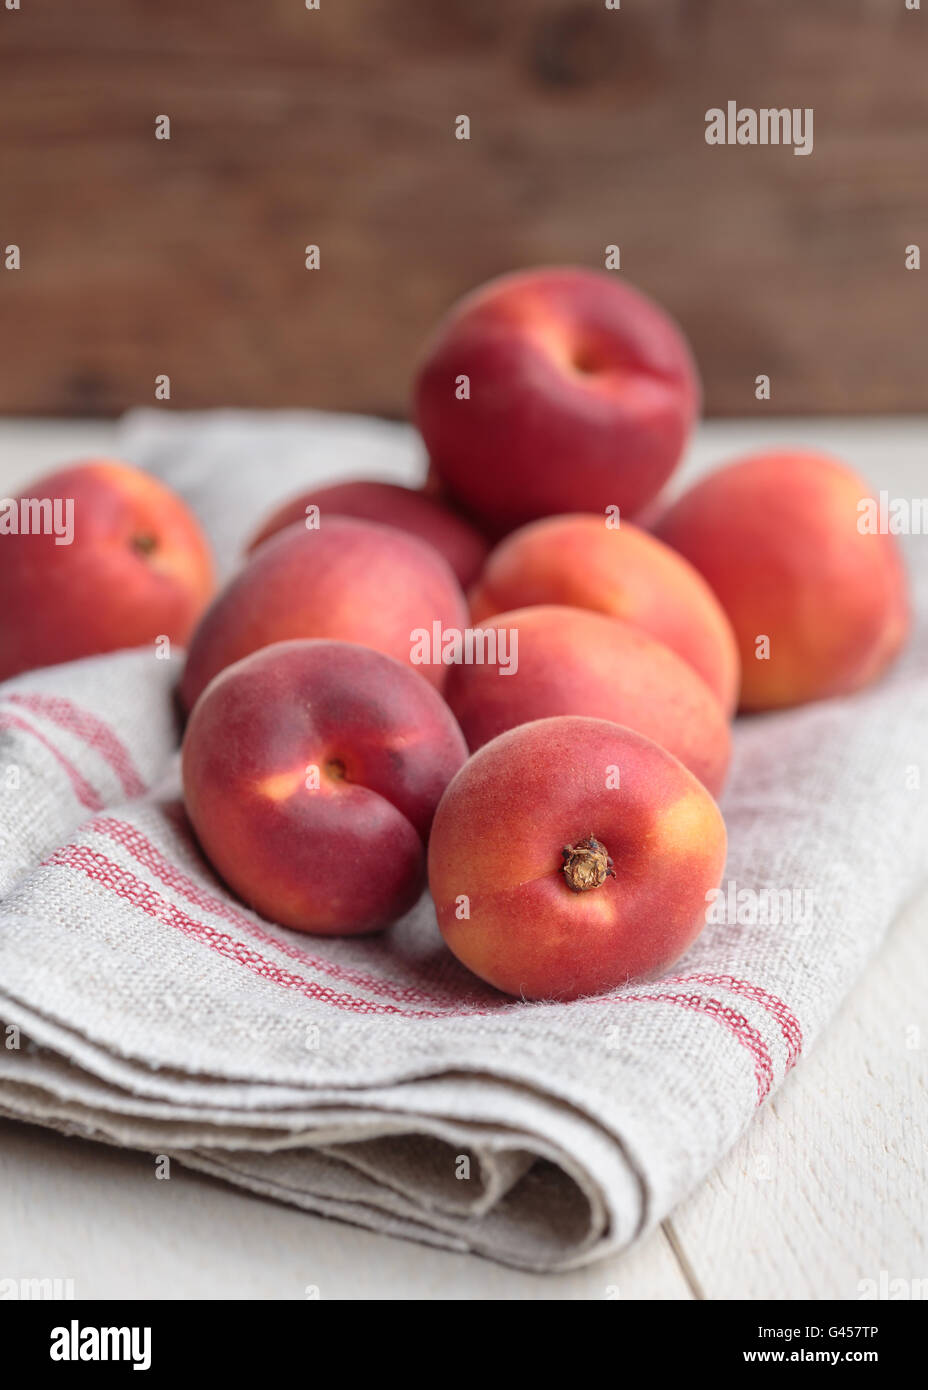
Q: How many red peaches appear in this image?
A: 9